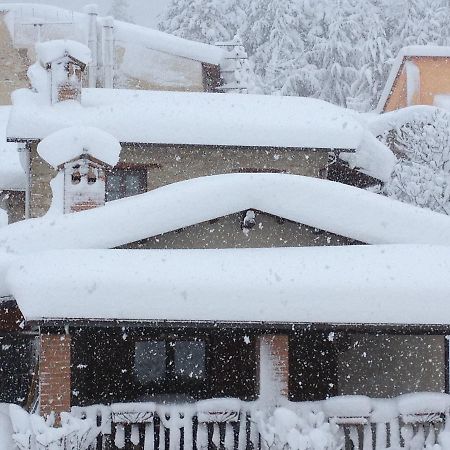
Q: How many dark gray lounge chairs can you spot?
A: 0